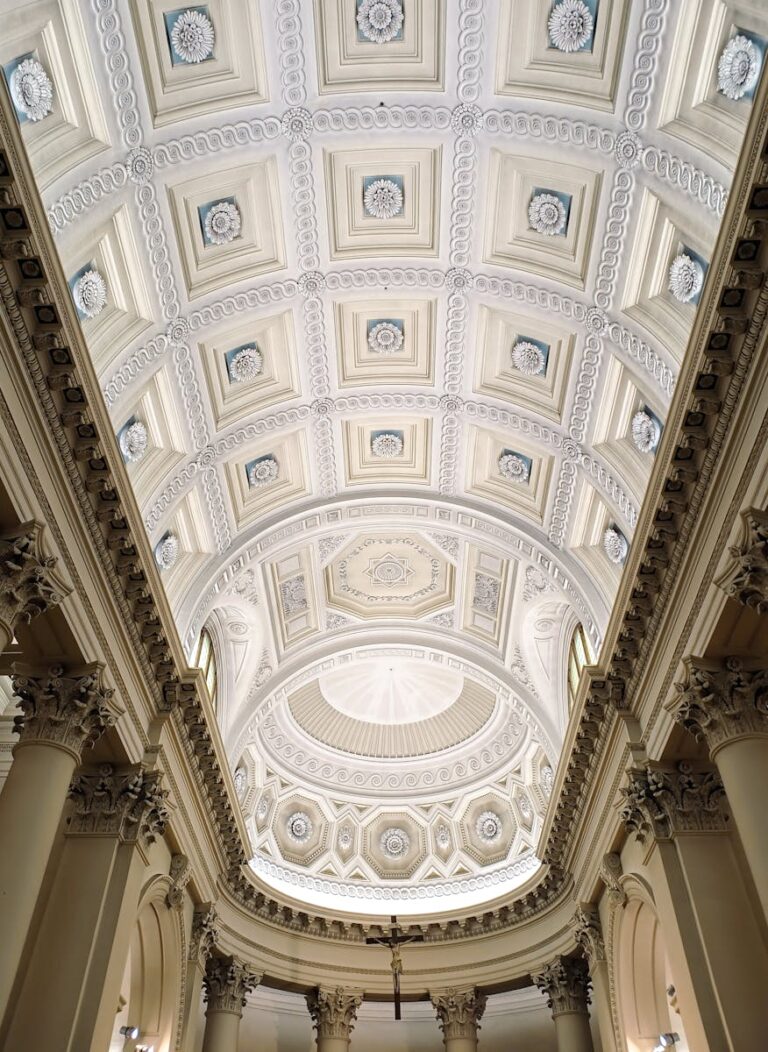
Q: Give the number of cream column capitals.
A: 12